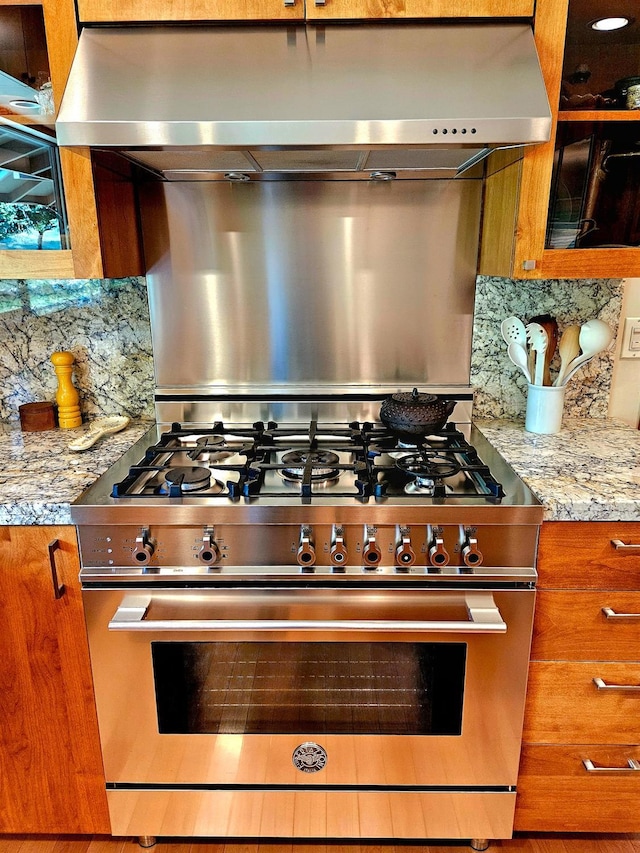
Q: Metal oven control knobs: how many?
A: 8